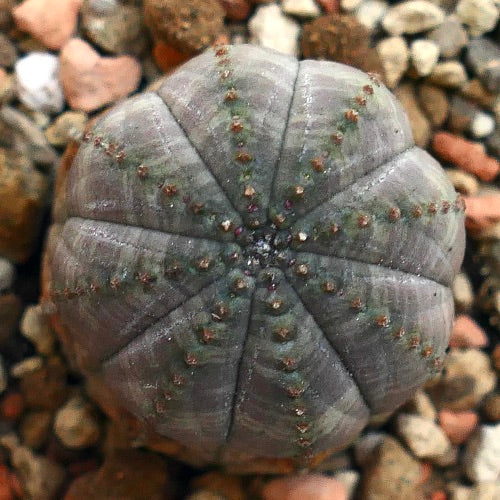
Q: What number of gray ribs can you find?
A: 8